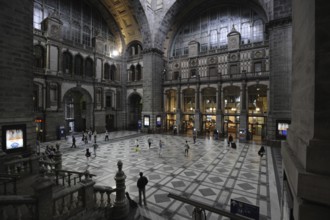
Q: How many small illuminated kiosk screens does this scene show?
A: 4